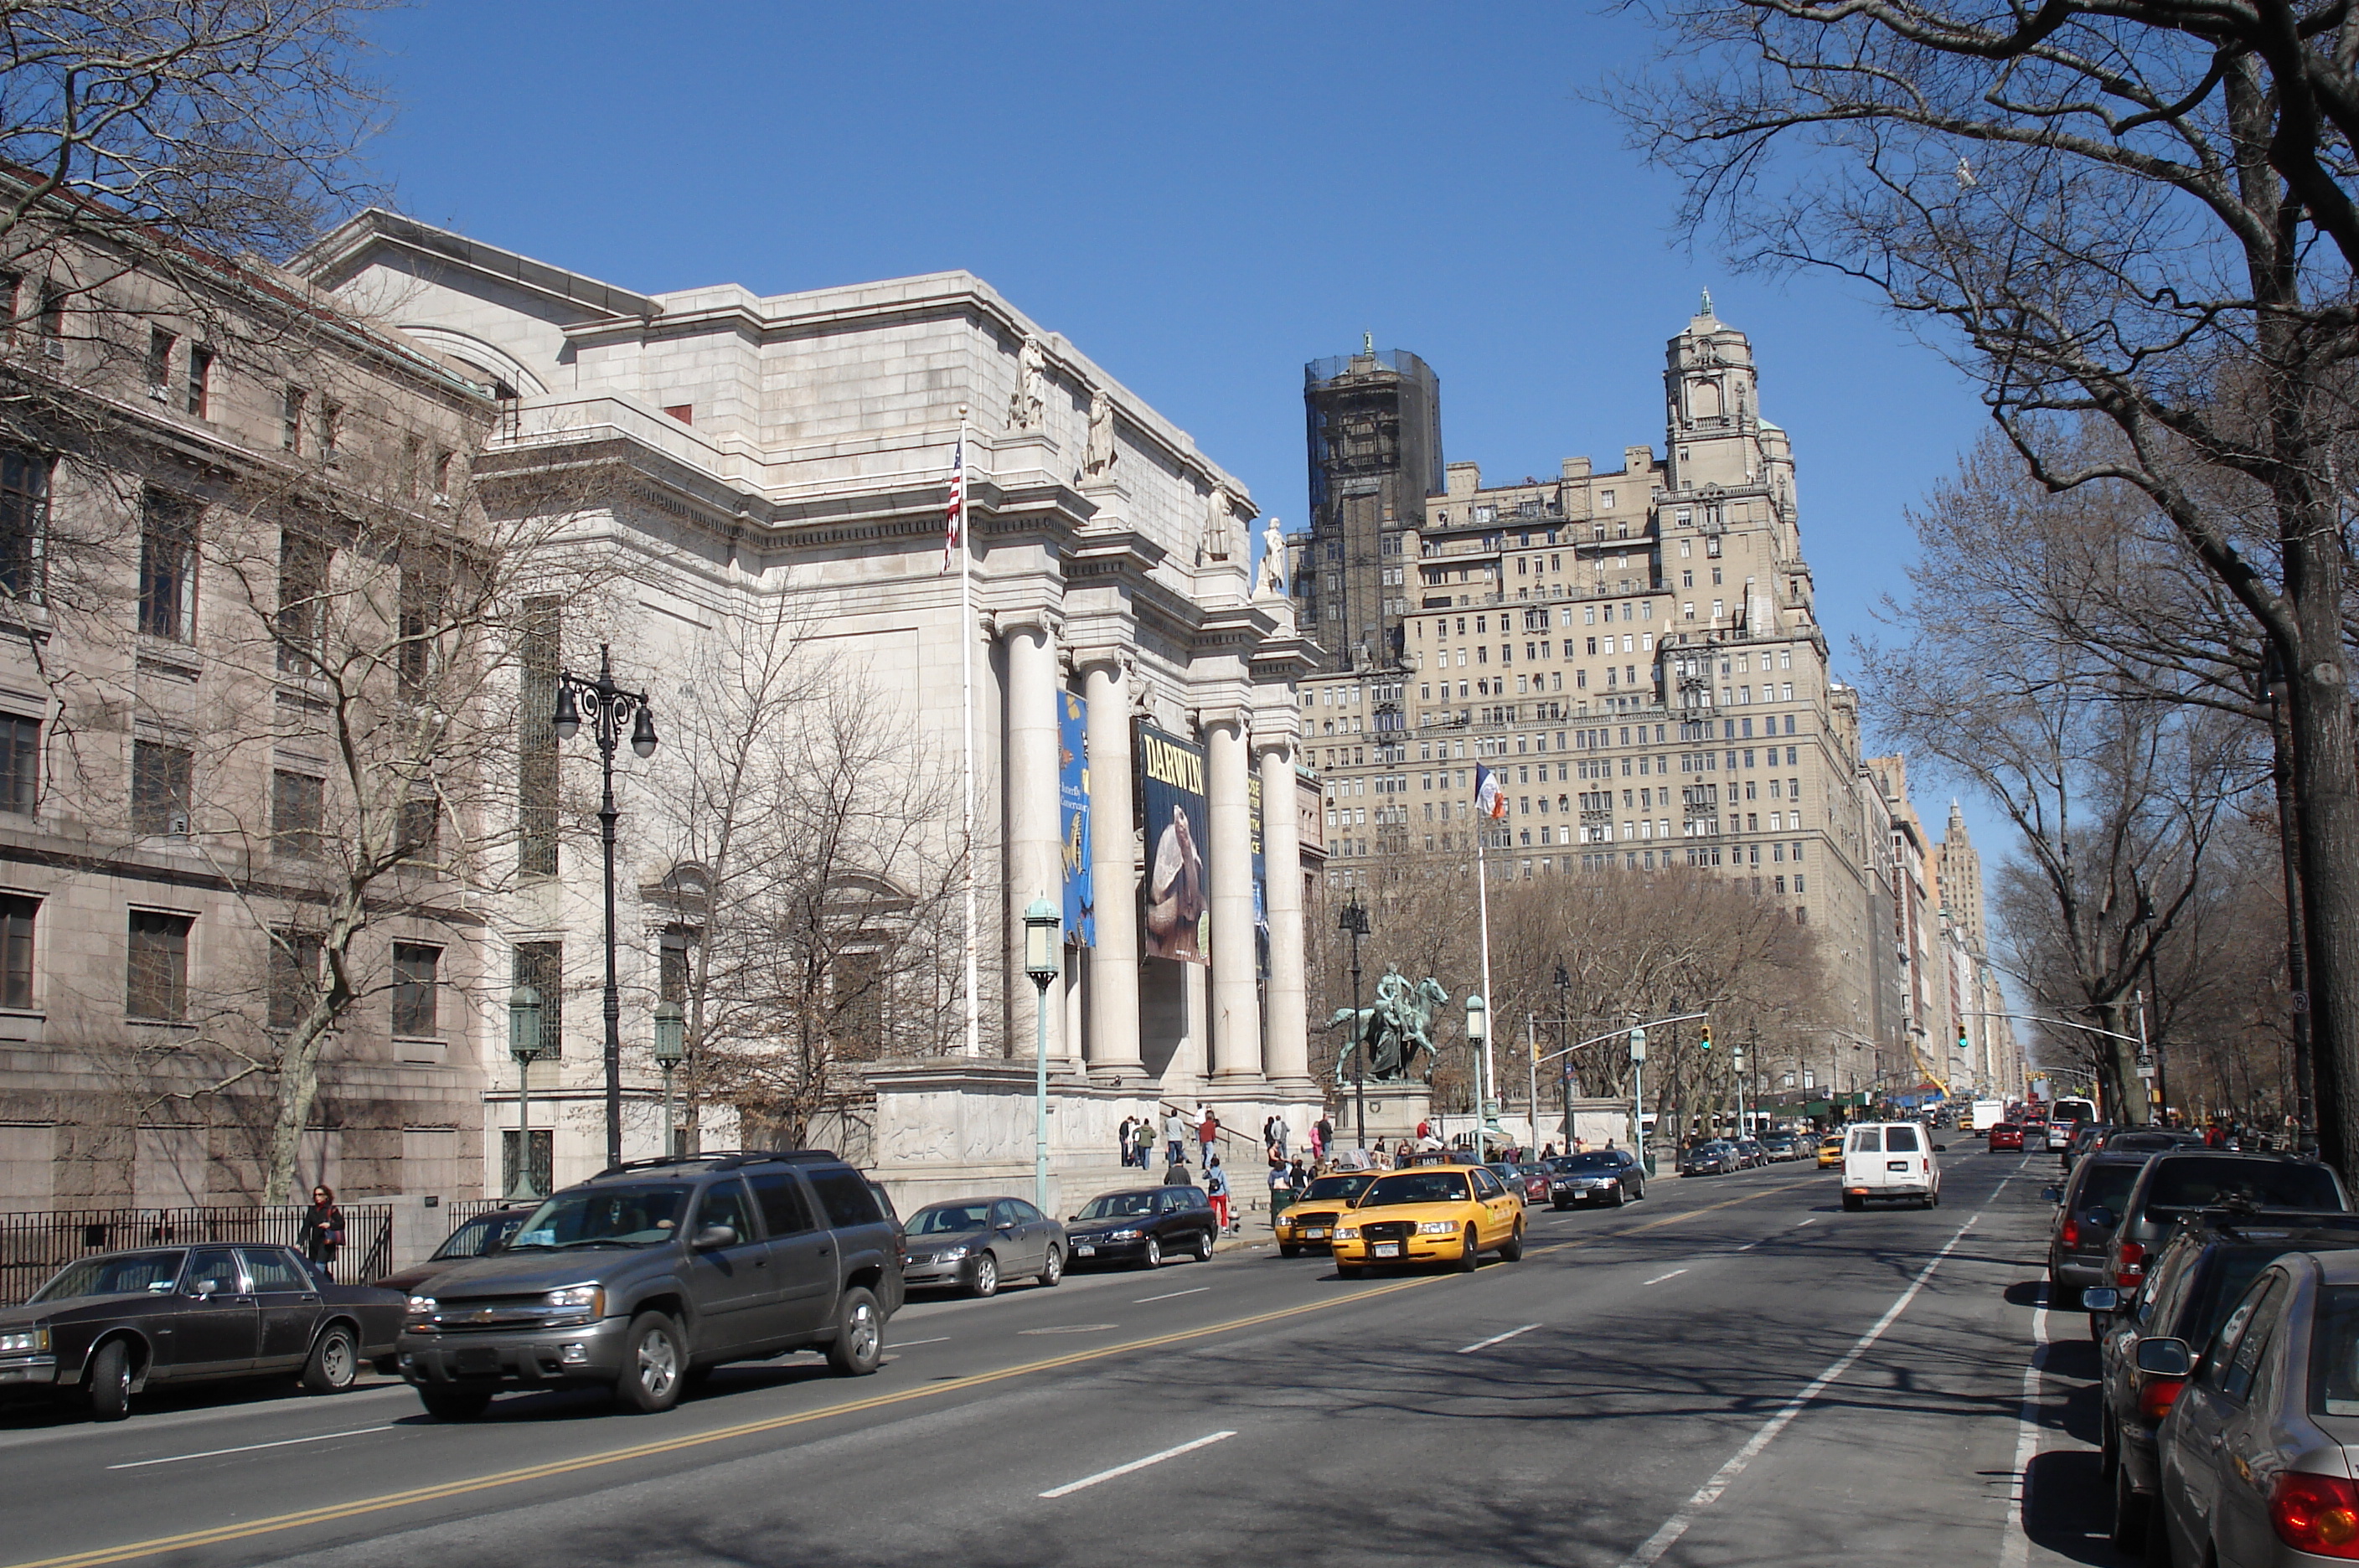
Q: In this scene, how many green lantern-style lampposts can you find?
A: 6